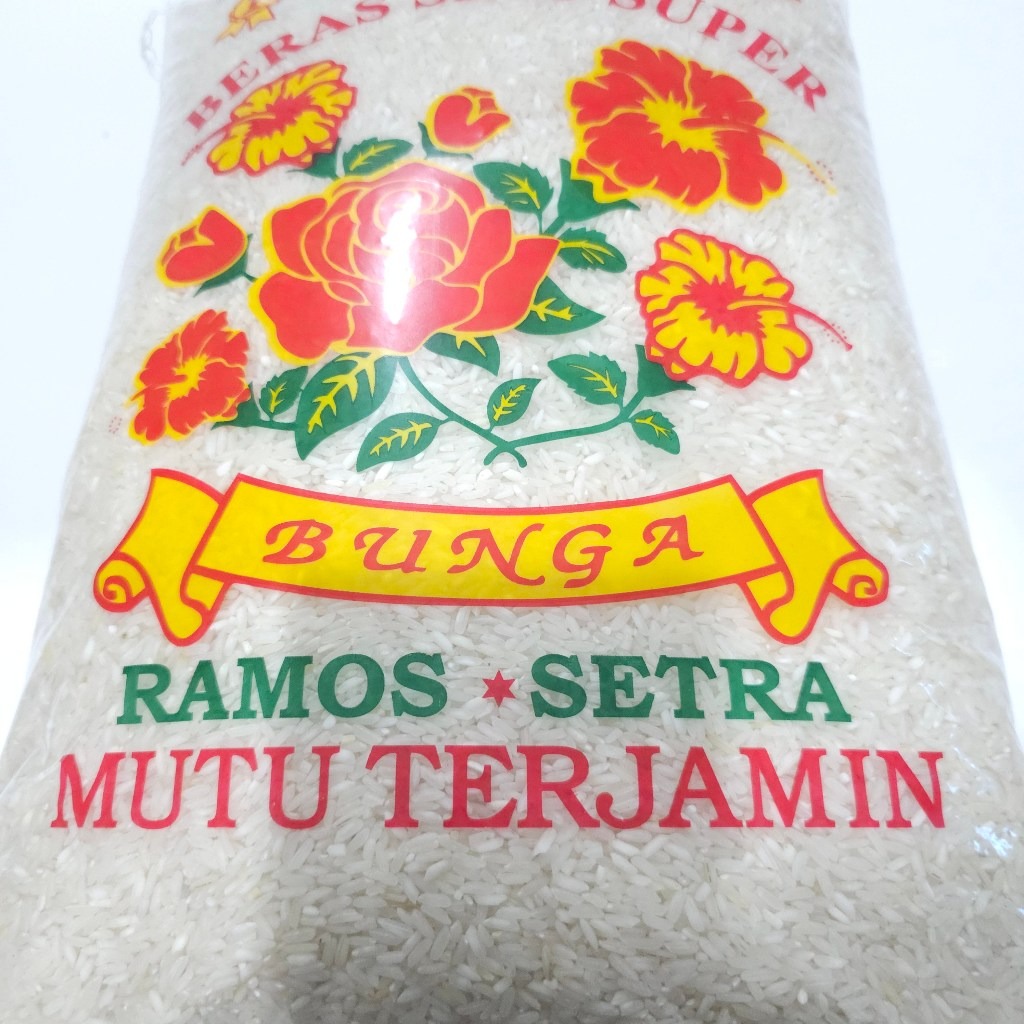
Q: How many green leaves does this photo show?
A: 11